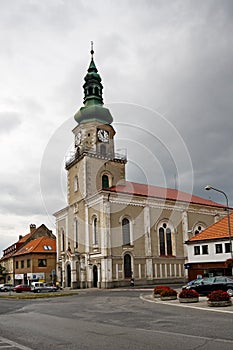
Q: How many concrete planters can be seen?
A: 4